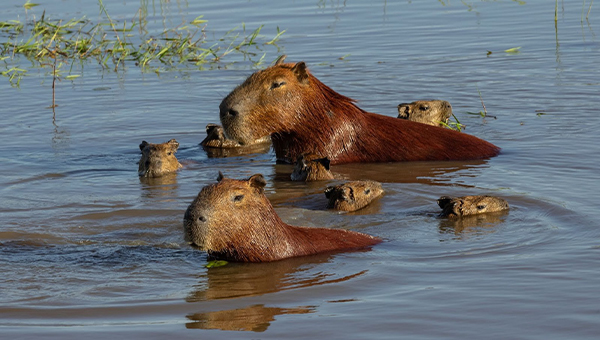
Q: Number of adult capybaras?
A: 2